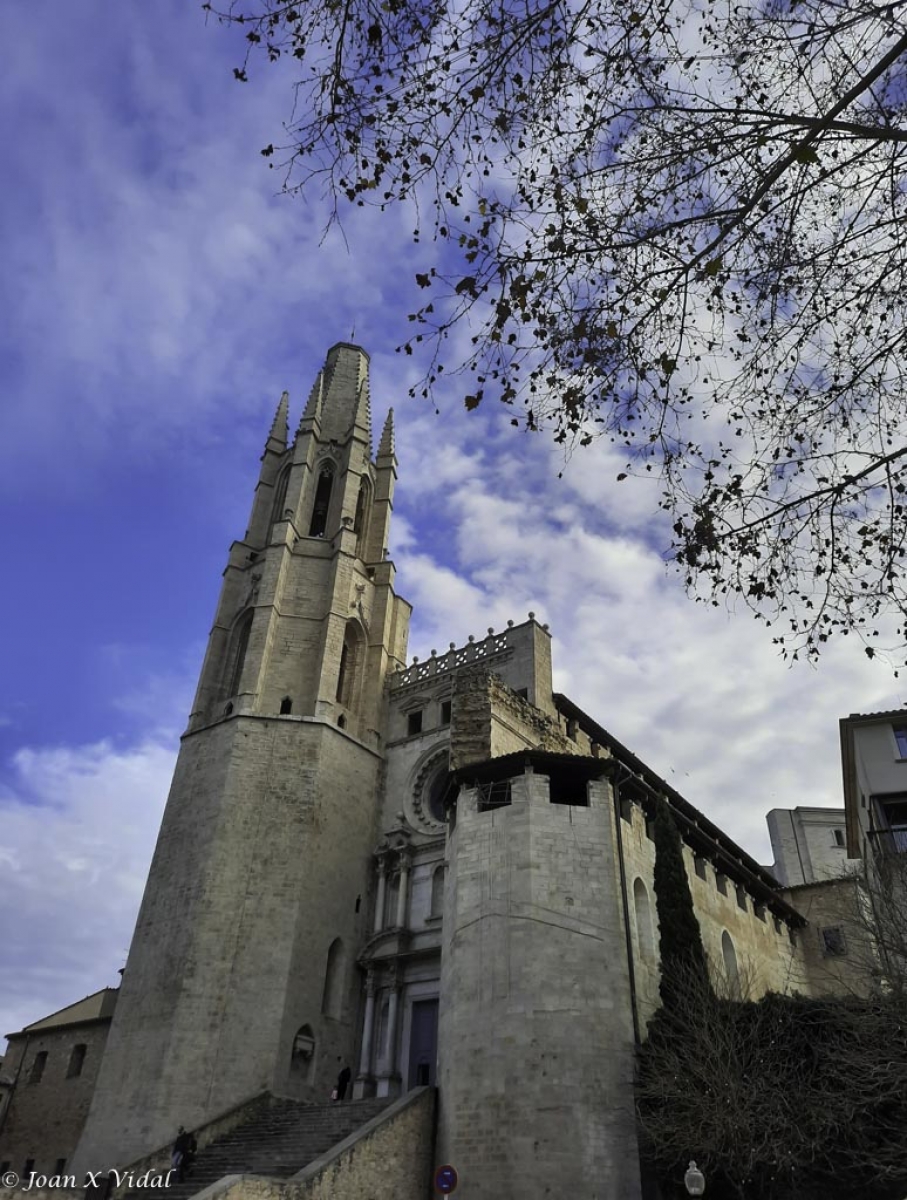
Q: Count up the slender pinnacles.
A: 4